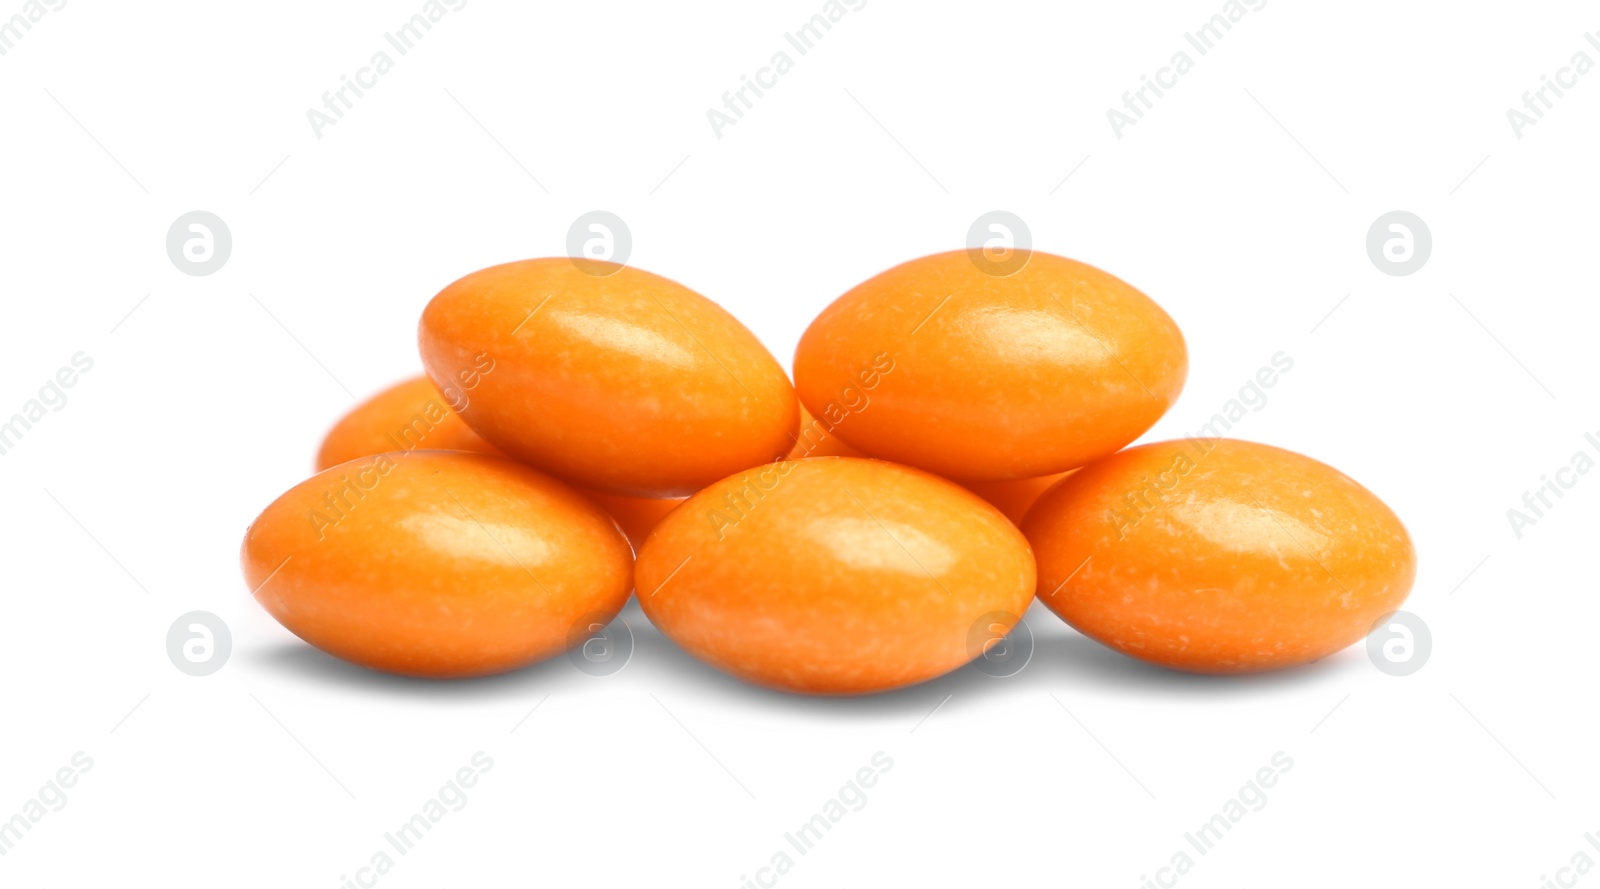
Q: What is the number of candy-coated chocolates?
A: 7